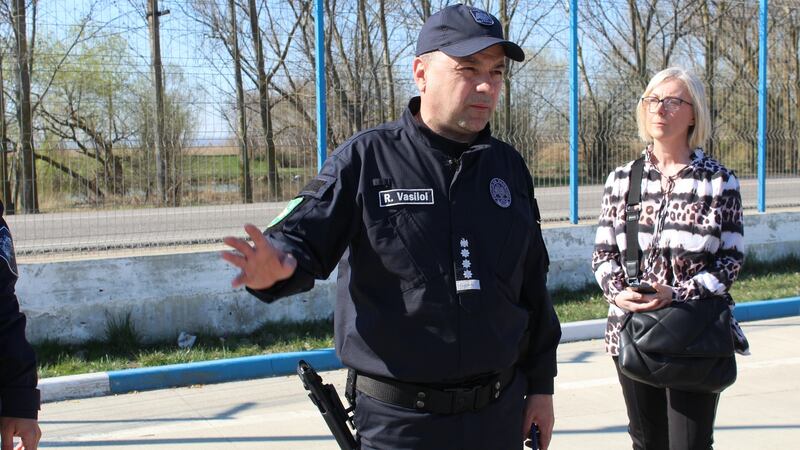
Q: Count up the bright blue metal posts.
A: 3